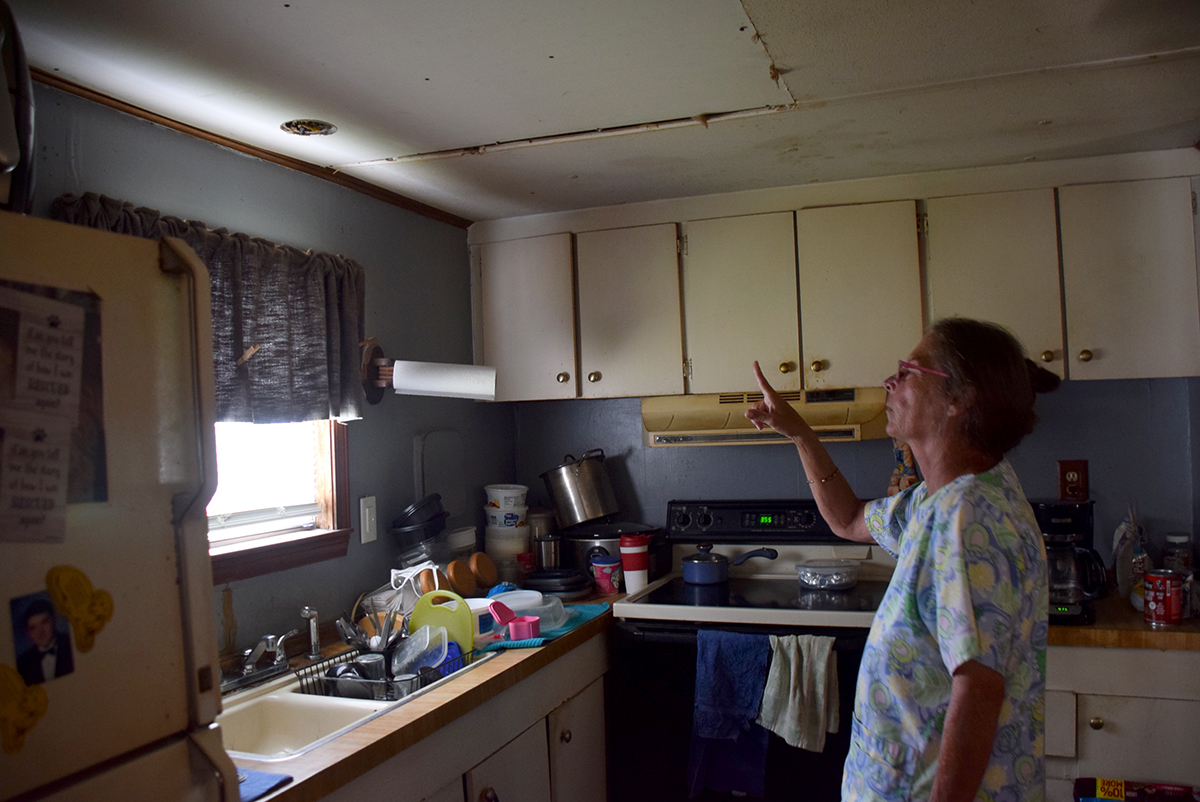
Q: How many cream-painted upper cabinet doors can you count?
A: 6